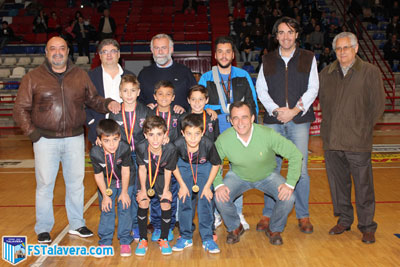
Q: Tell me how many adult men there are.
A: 7